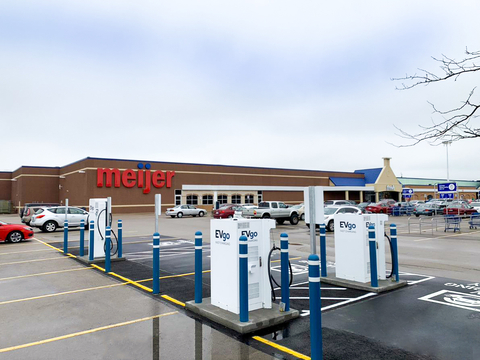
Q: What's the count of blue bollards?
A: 13